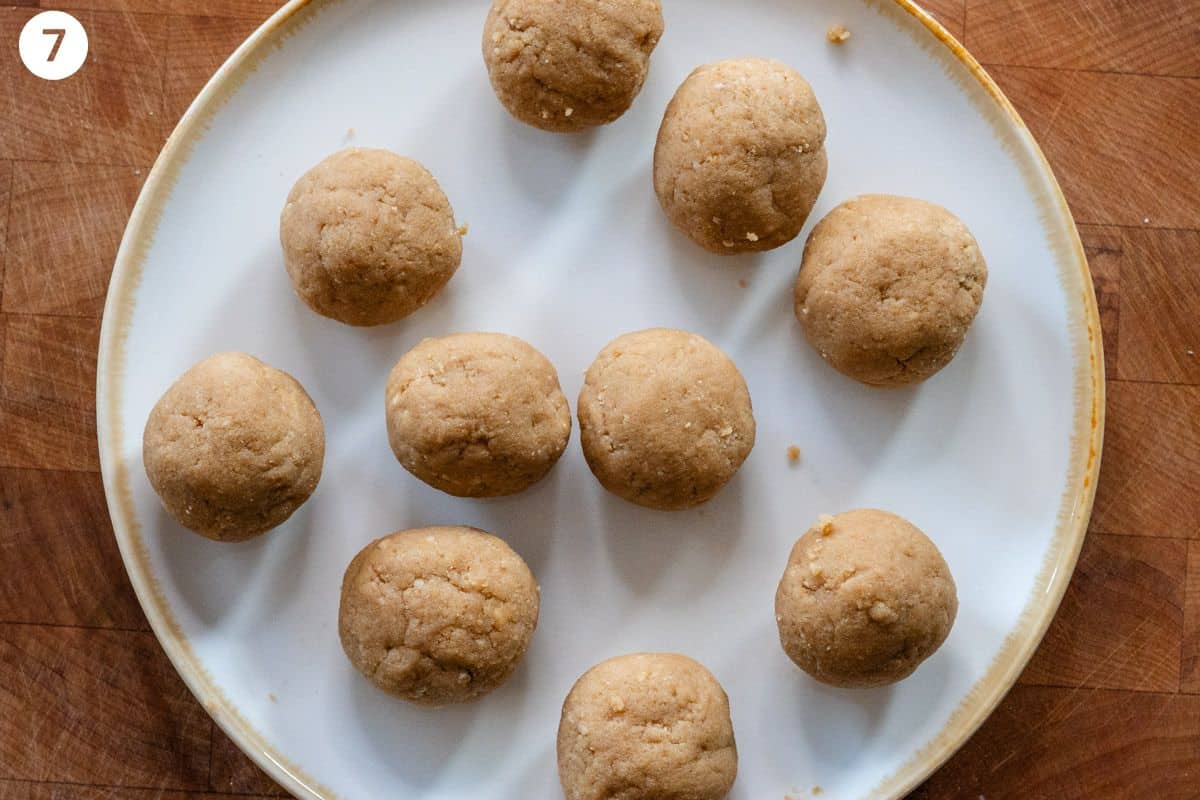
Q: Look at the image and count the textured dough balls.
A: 10